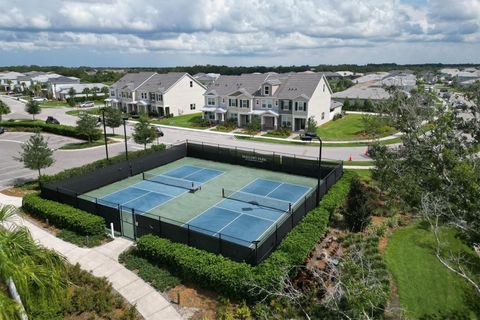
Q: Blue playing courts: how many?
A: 2